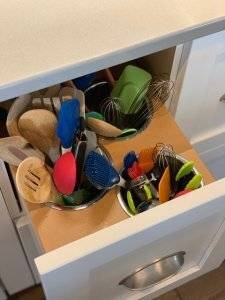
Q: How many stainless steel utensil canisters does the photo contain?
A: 3